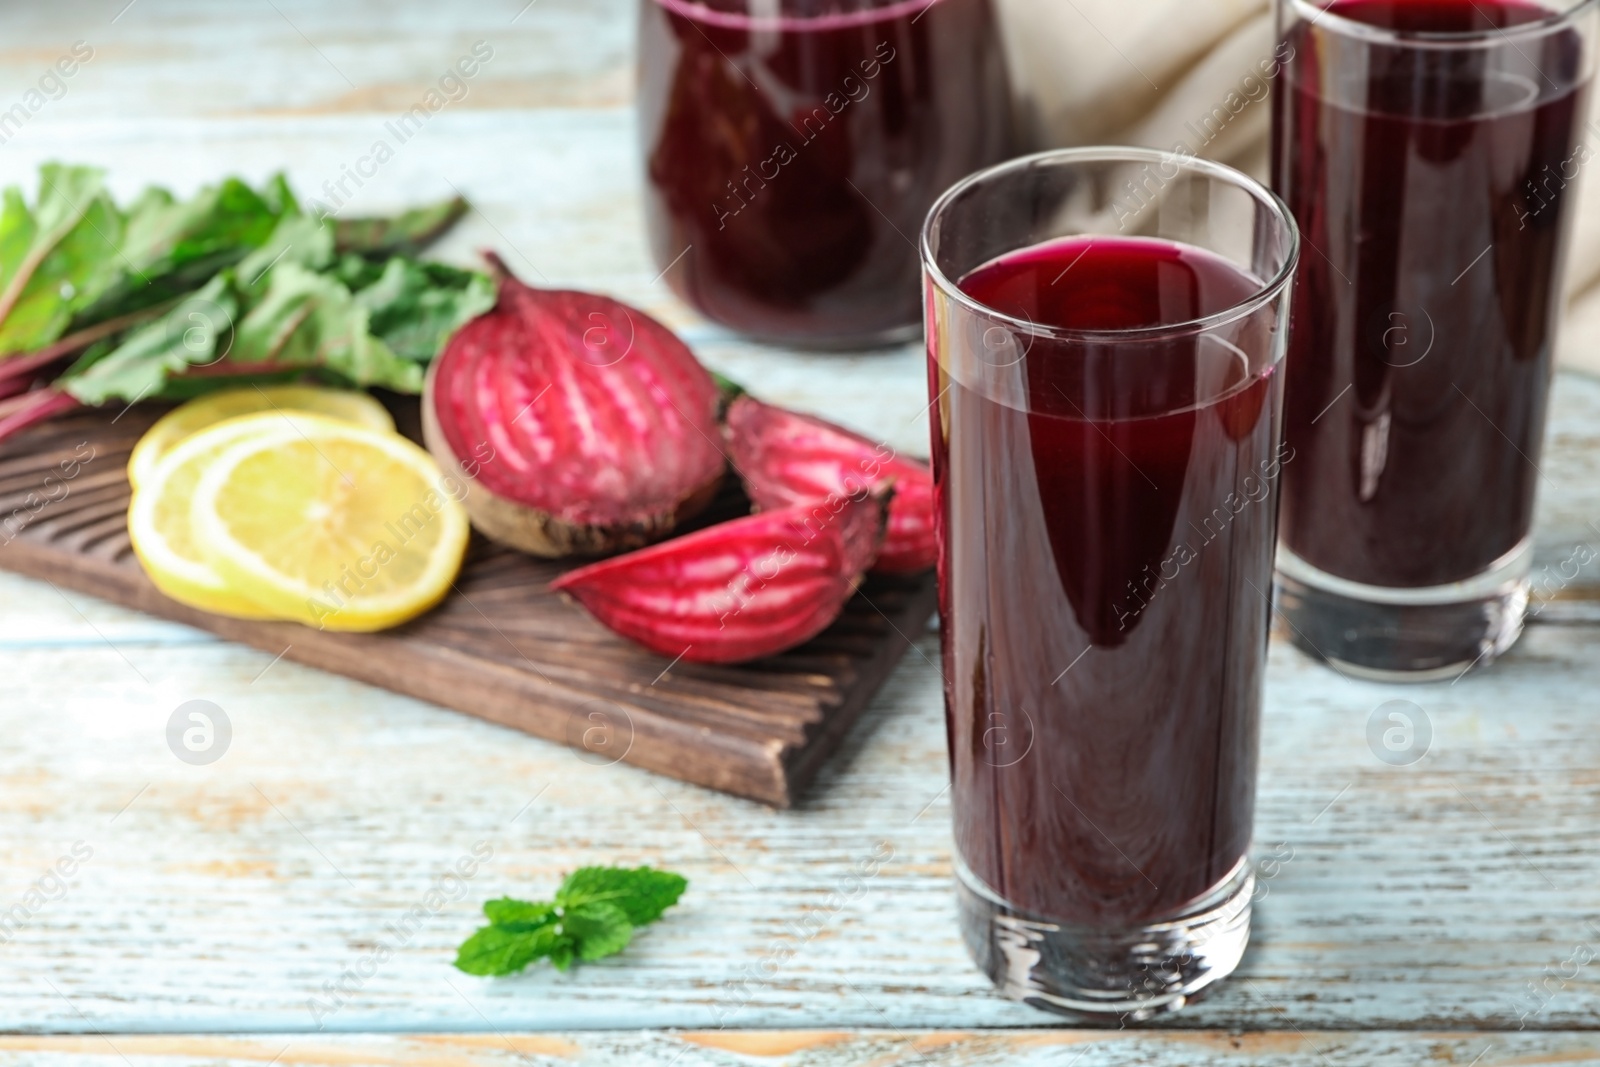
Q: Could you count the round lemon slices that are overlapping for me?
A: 3